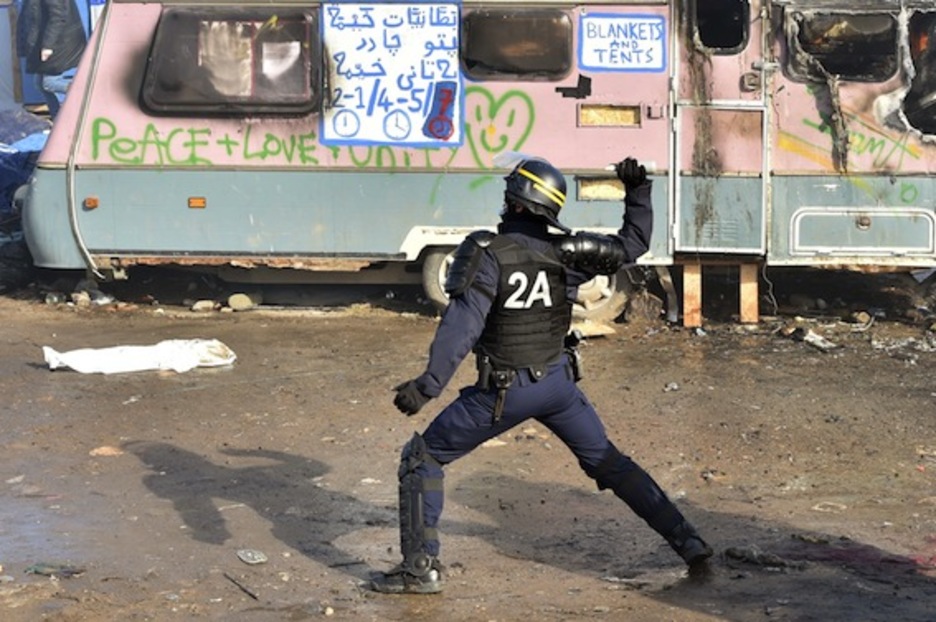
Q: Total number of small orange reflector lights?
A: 2